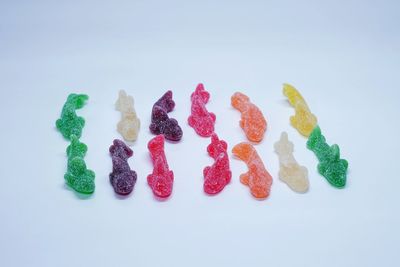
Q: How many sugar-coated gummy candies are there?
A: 13